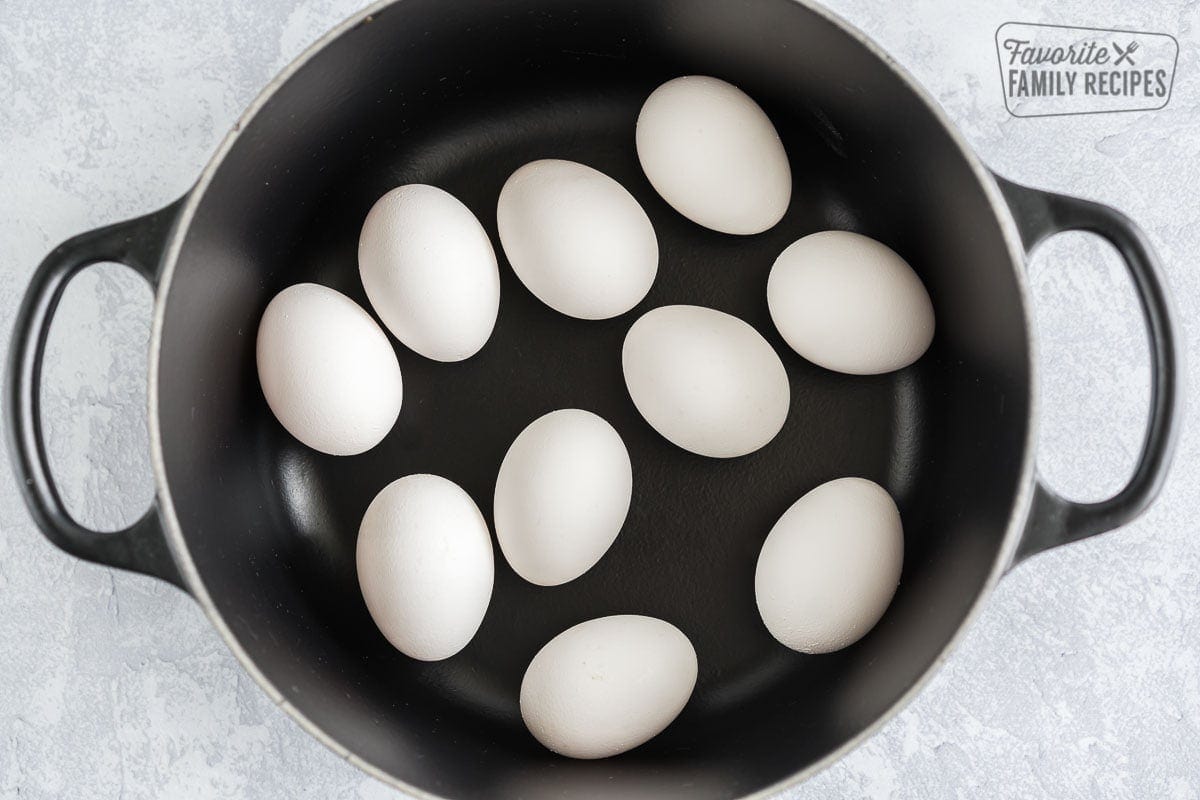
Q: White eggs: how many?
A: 10